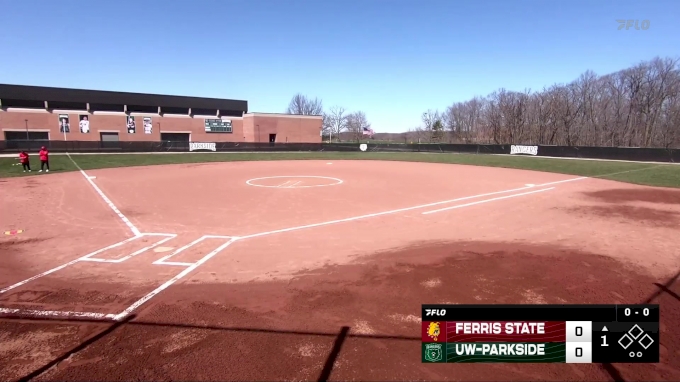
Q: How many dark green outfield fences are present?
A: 1